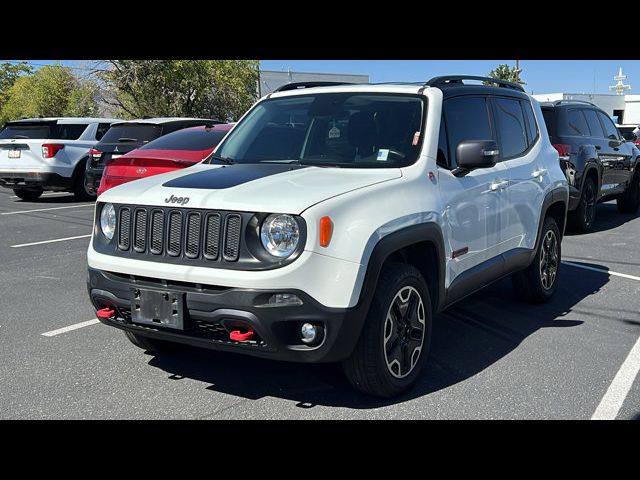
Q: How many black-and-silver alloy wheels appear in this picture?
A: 2